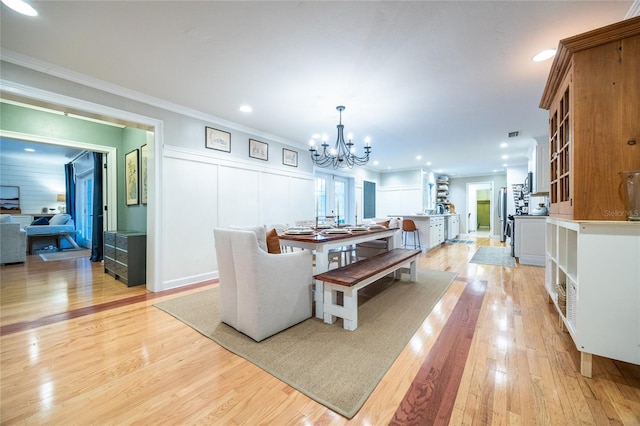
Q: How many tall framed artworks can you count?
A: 2